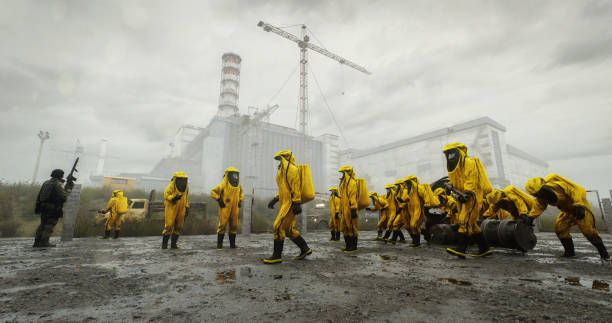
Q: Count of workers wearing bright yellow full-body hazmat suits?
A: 14